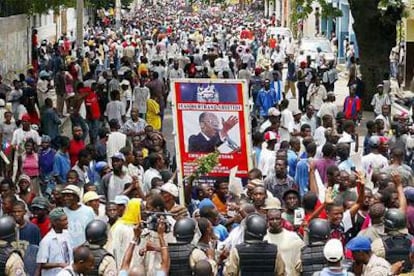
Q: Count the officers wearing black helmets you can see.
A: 6